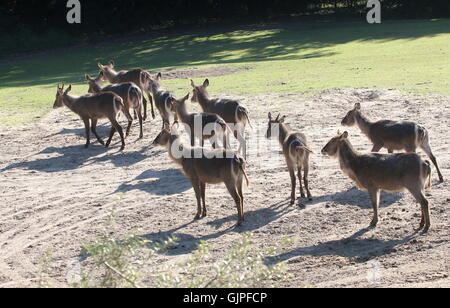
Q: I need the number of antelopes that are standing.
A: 10